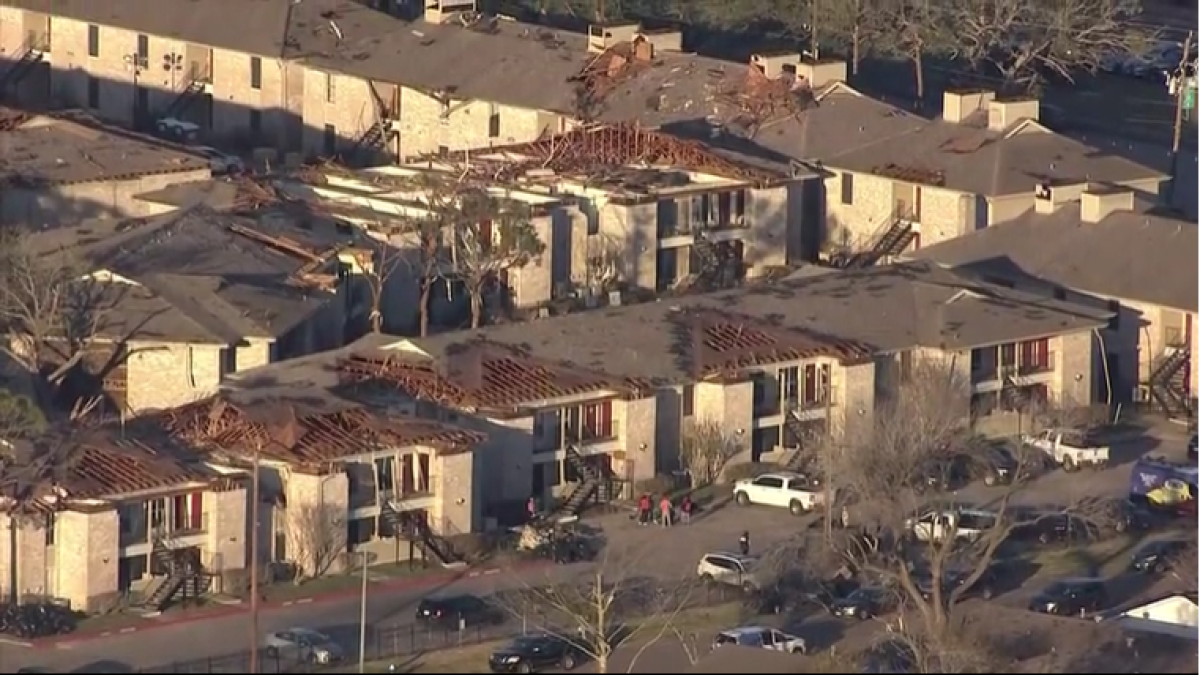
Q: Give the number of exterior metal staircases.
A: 11